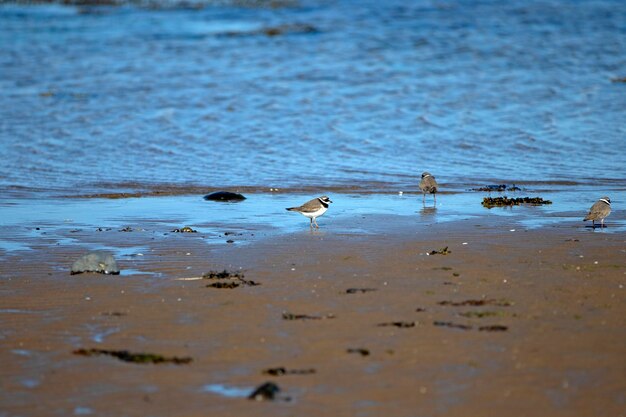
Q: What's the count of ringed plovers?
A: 3